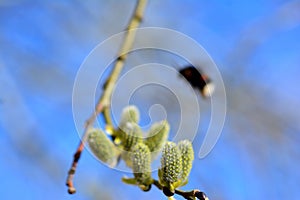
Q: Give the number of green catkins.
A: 7